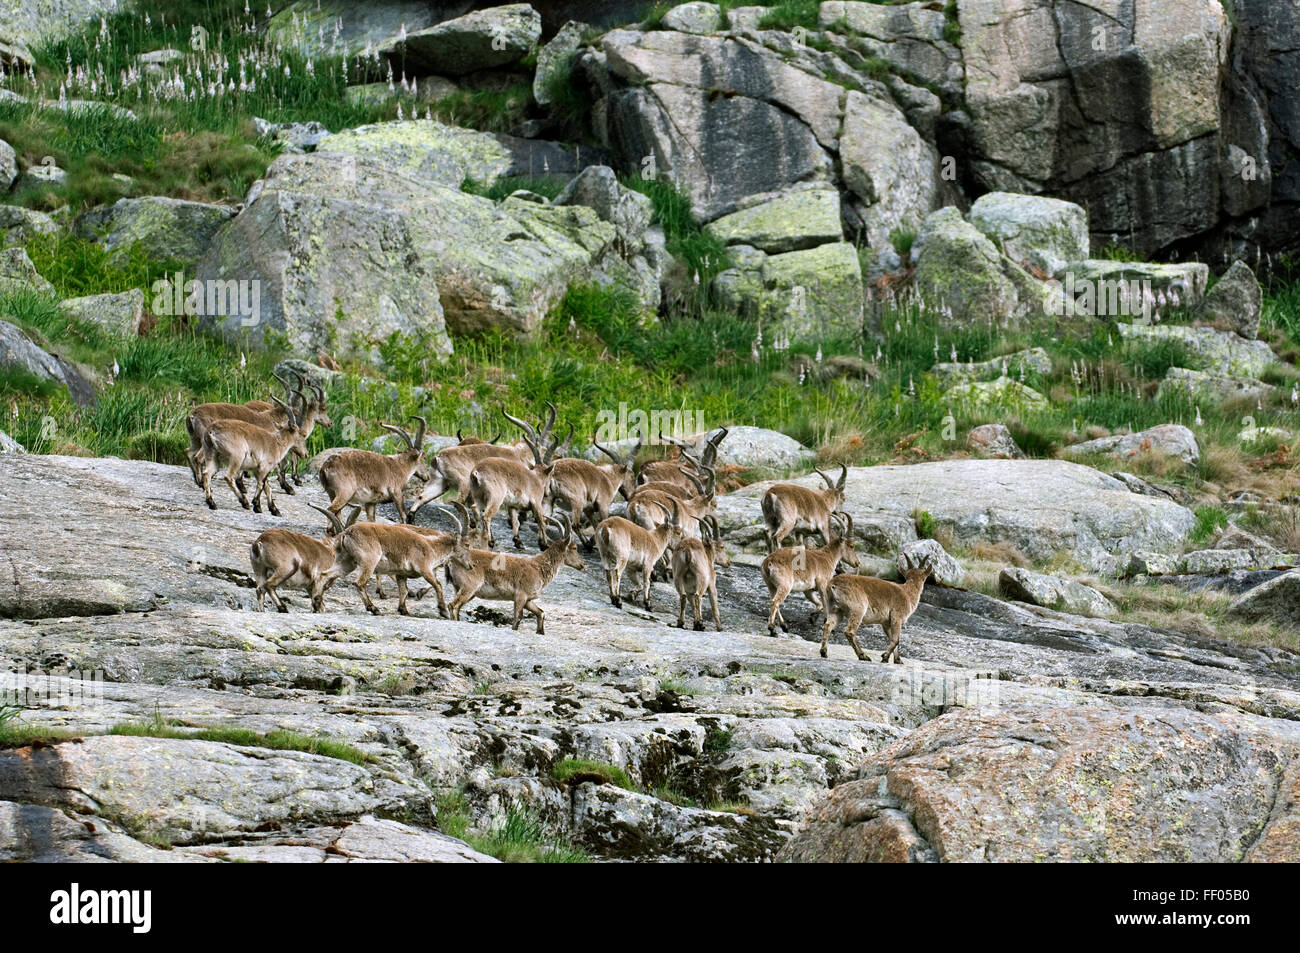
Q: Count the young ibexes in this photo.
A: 1